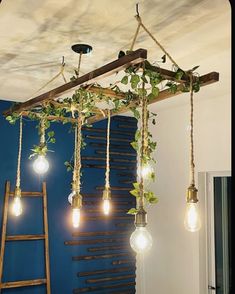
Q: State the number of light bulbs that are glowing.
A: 7